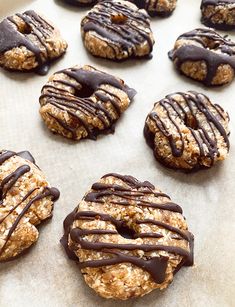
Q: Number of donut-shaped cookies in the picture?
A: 10